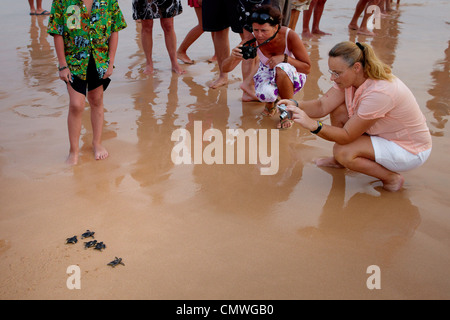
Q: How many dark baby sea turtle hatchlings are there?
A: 5